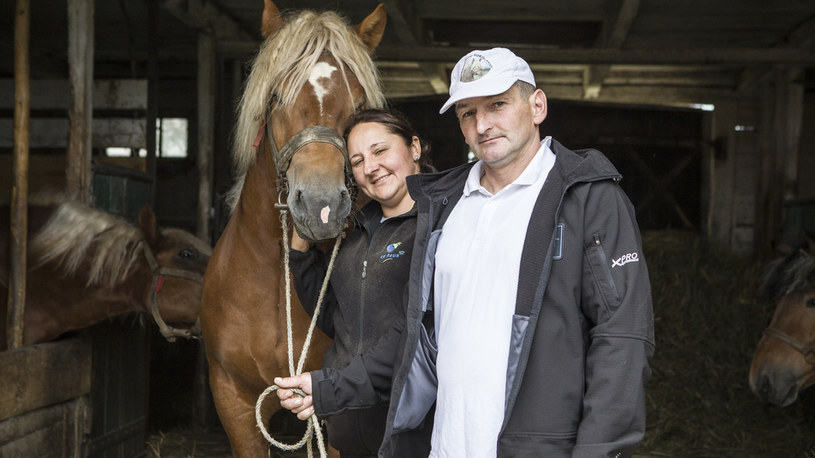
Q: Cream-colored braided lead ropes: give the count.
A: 1